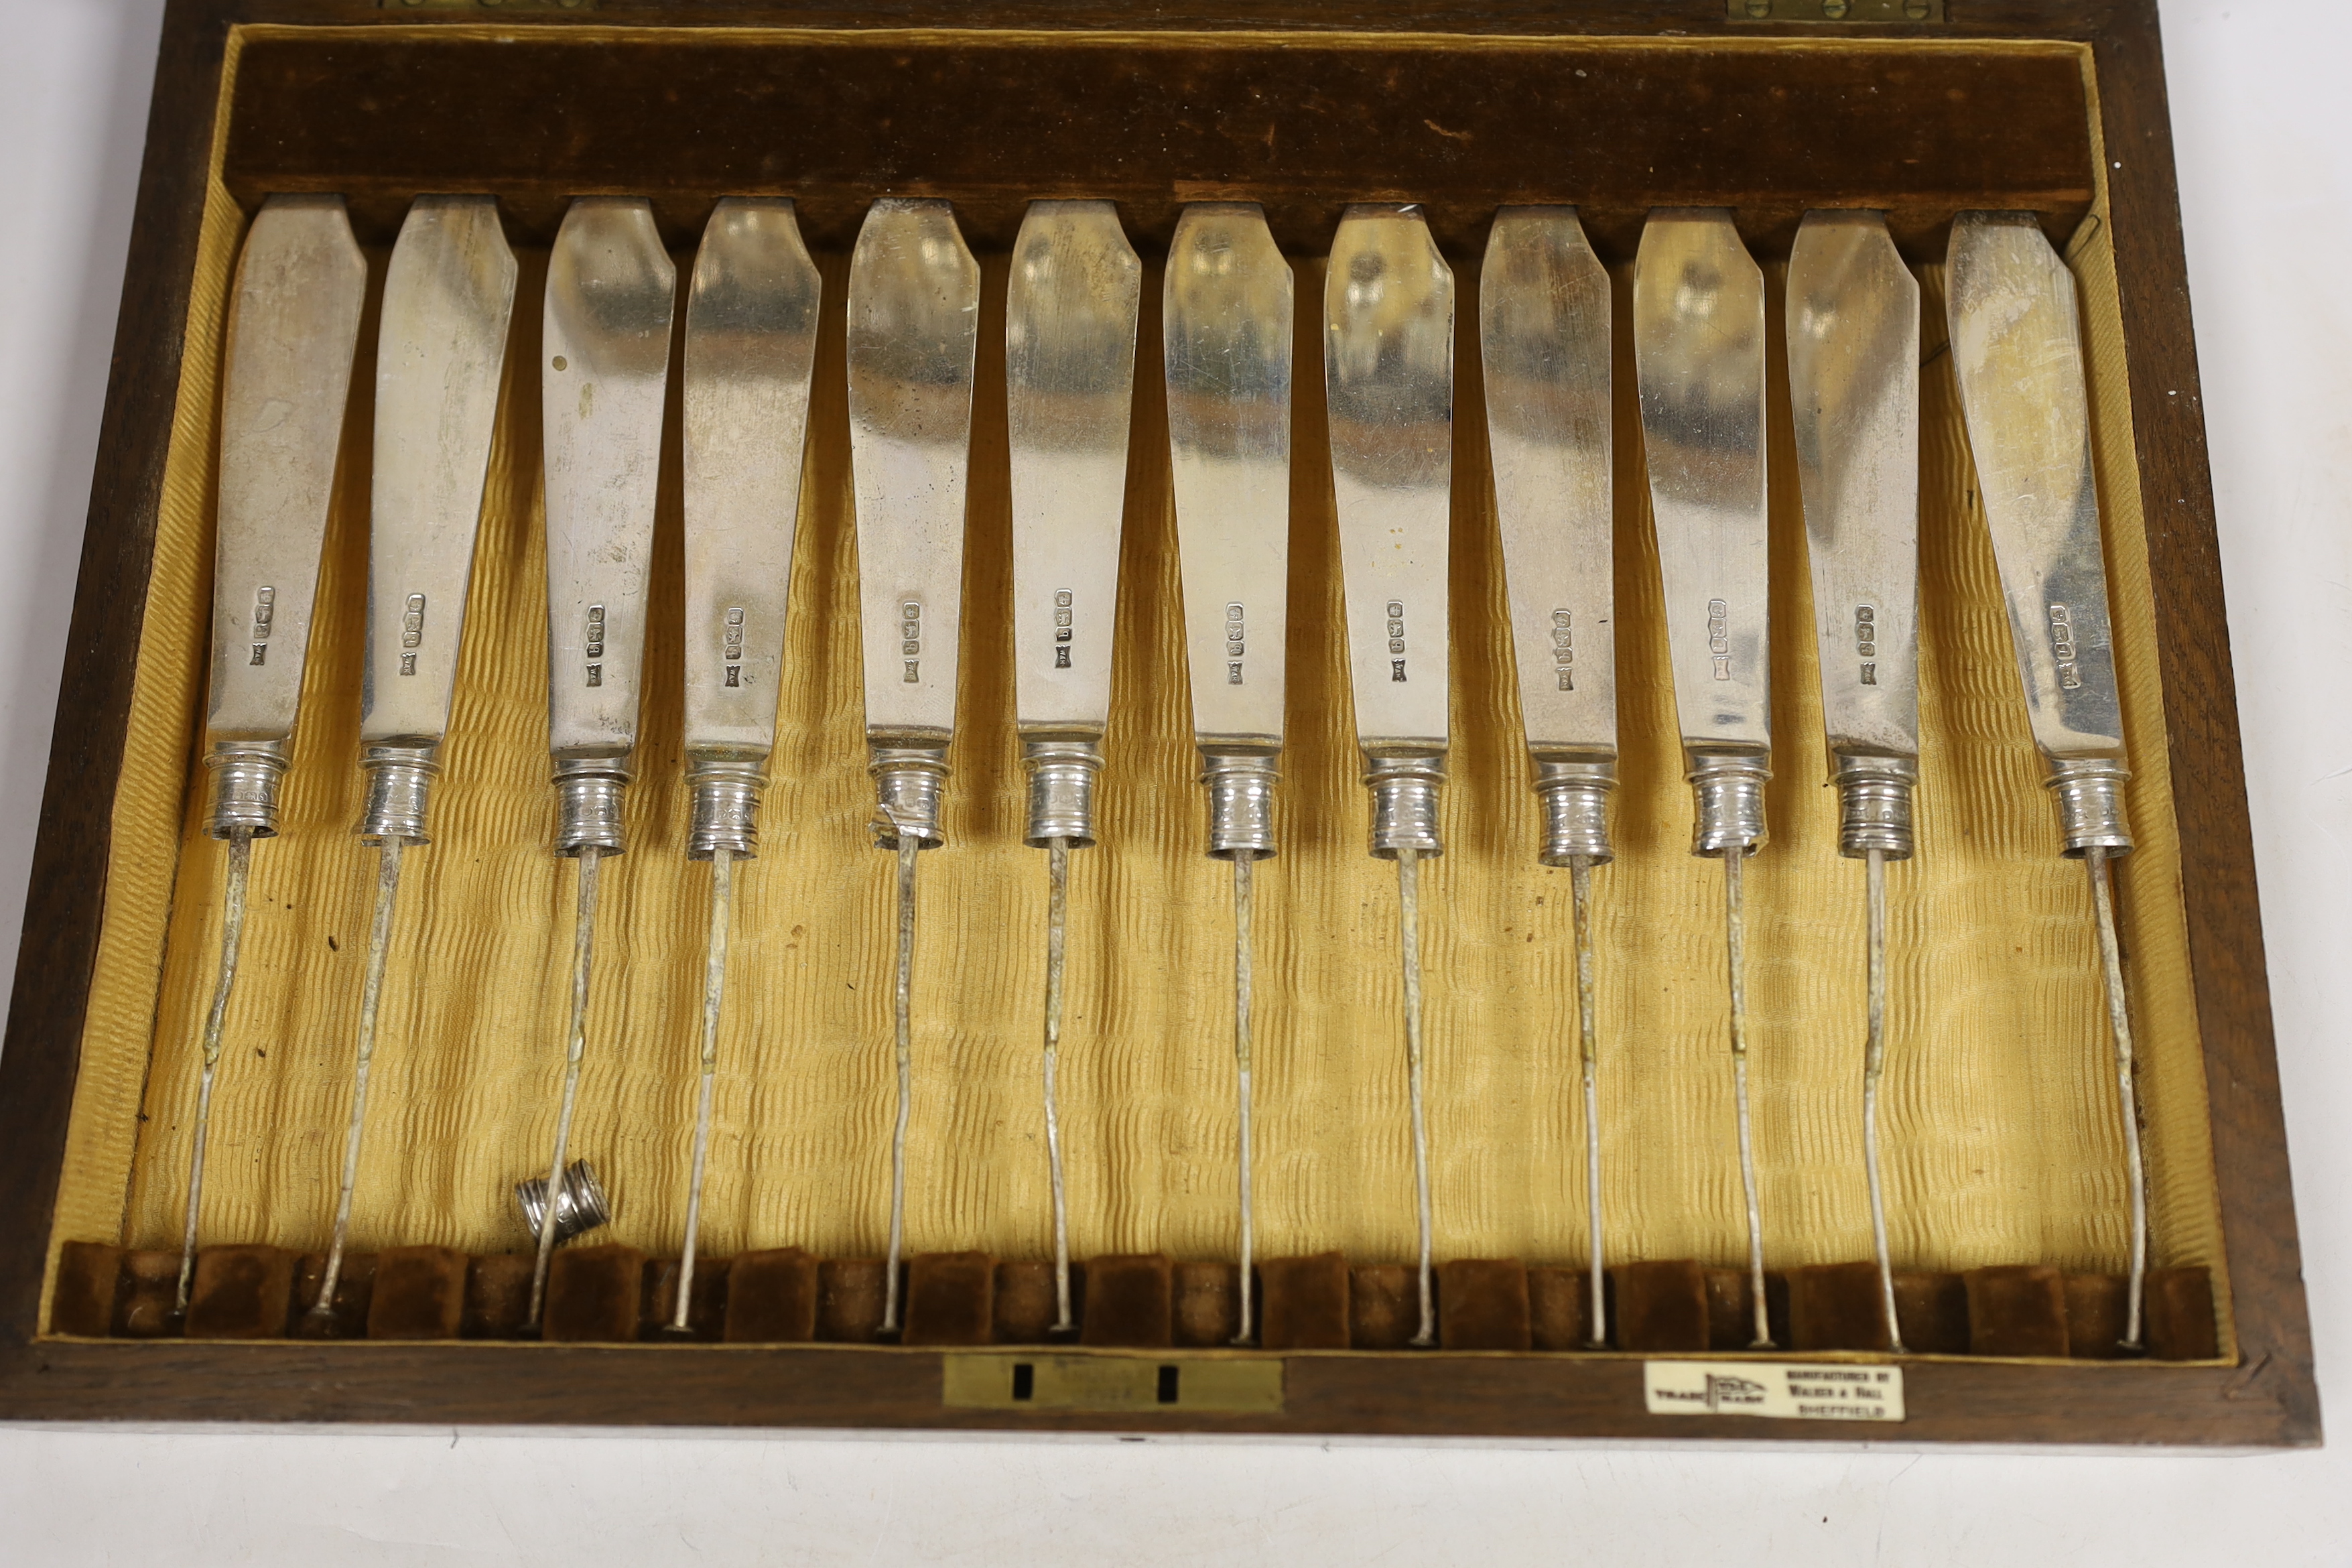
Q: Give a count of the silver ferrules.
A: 13